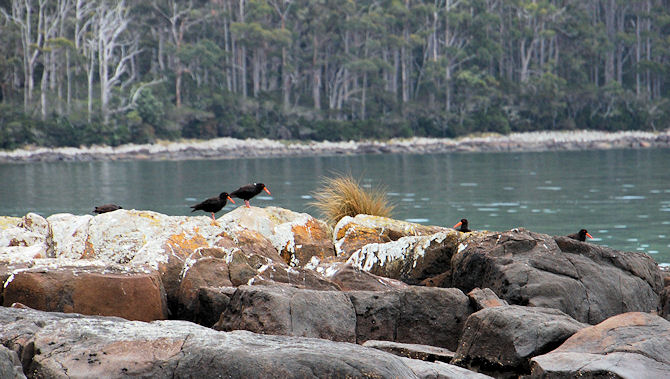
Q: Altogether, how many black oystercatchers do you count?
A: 5